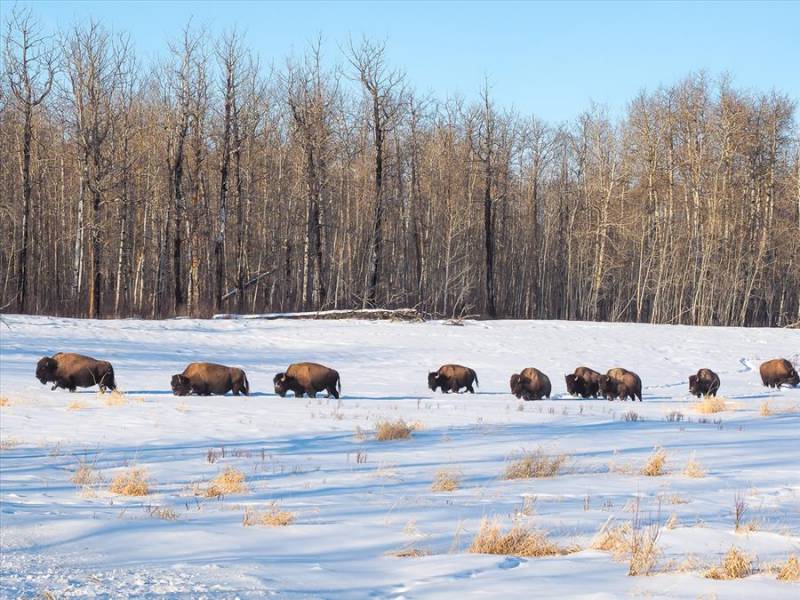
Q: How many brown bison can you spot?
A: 9